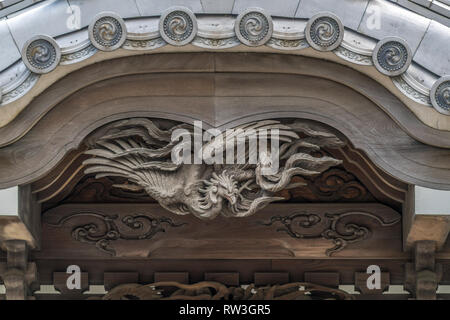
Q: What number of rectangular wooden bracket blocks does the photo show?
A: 7